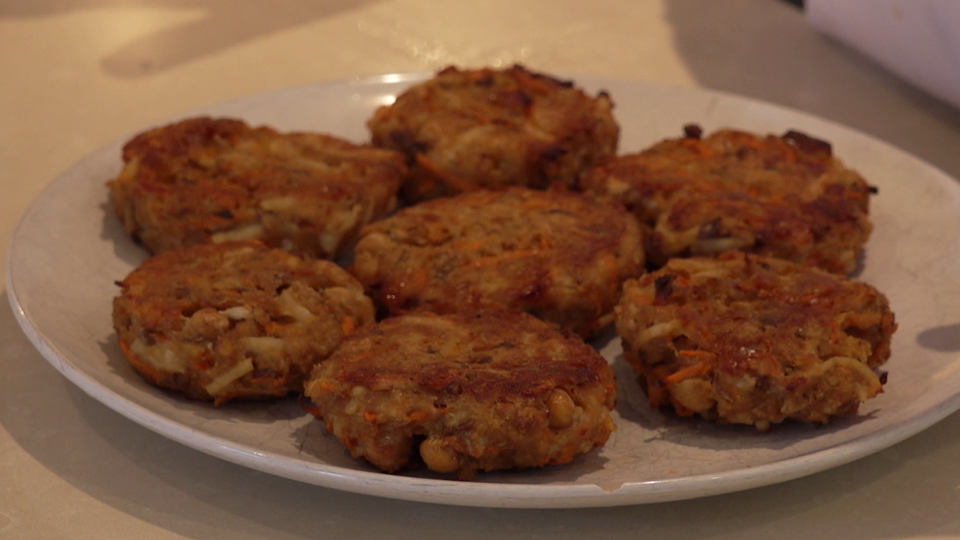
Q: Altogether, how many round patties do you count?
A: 7